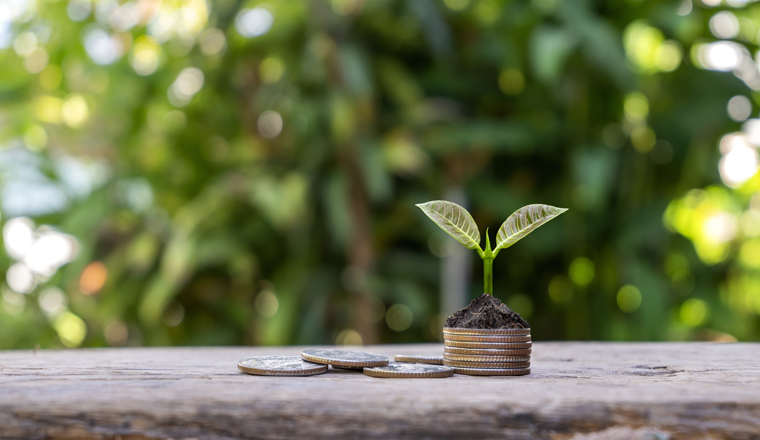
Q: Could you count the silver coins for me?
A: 12